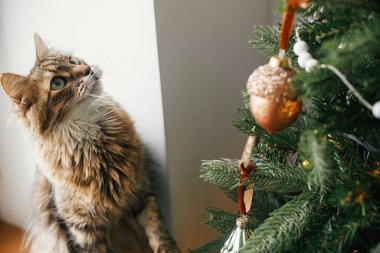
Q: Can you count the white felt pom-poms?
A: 4